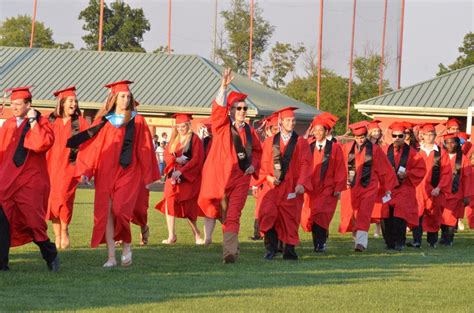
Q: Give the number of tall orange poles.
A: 8